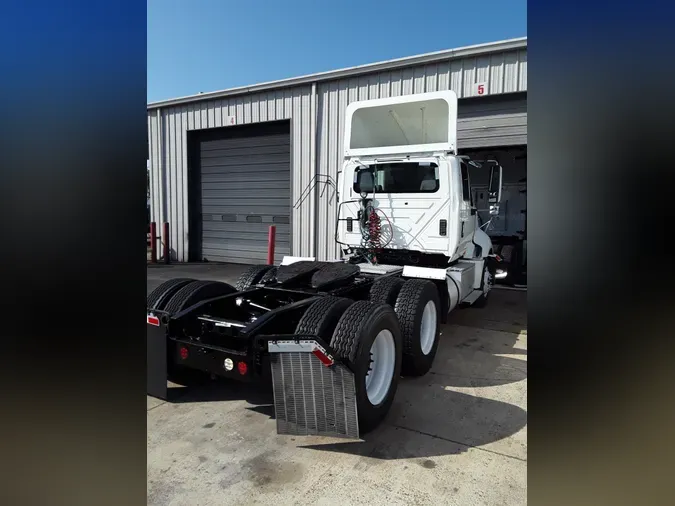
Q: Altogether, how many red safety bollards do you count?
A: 3